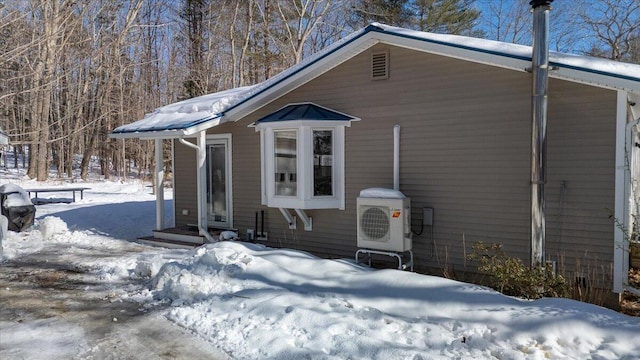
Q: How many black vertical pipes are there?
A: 2